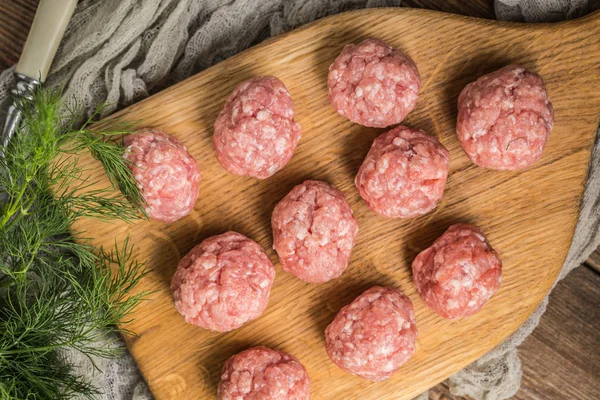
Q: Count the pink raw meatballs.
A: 10